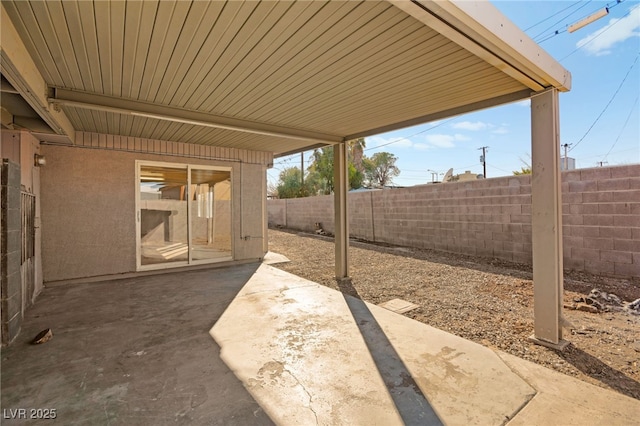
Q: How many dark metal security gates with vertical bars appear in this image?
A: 1